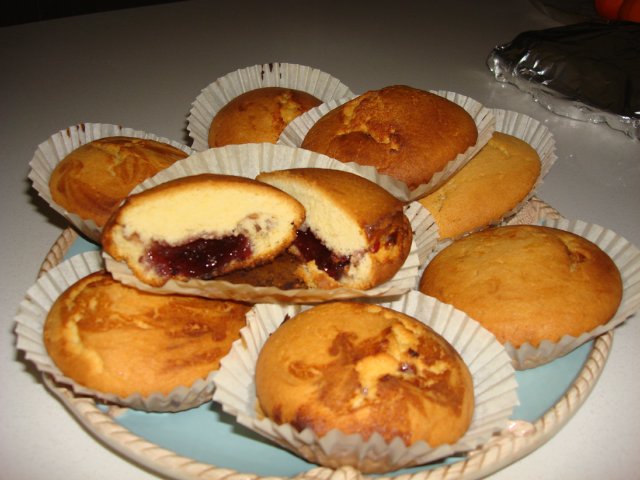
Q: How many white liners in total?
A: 8